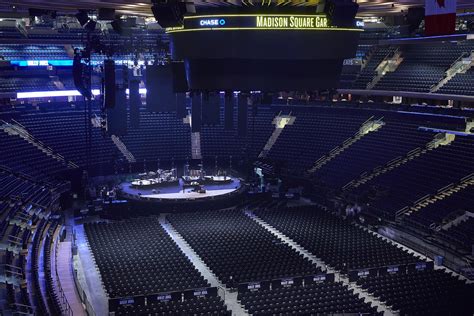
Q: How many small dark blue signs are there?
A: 9